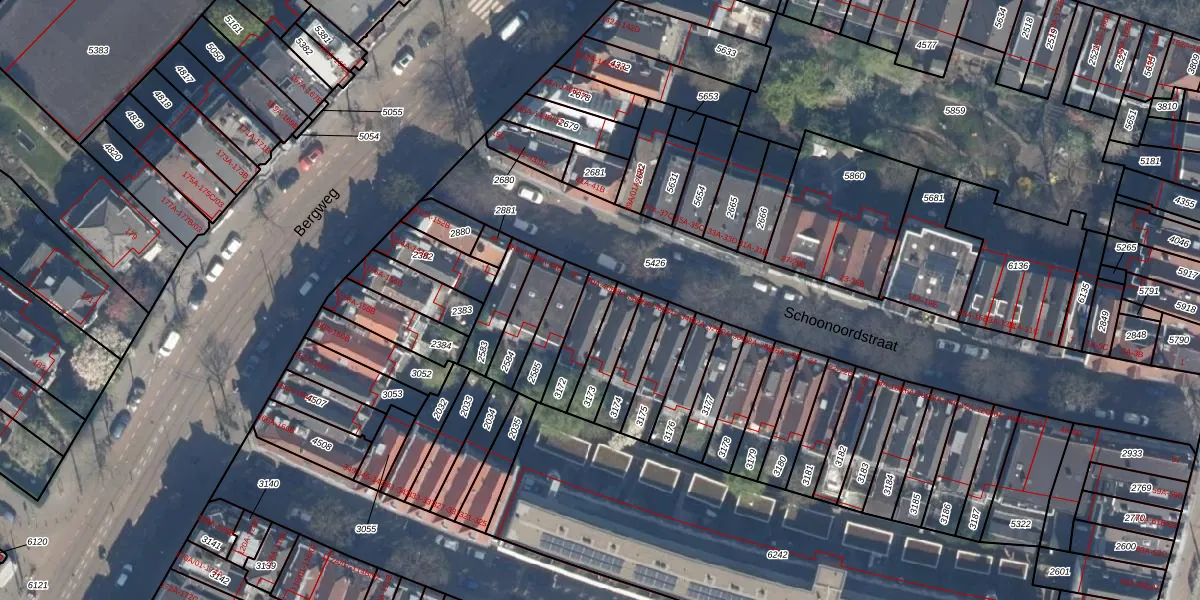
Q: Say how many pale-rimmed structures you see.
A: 10